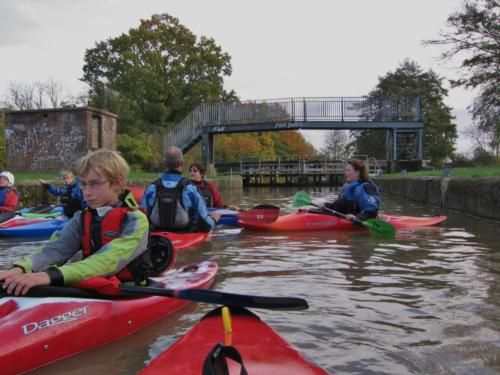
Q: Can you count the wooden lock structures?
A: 1